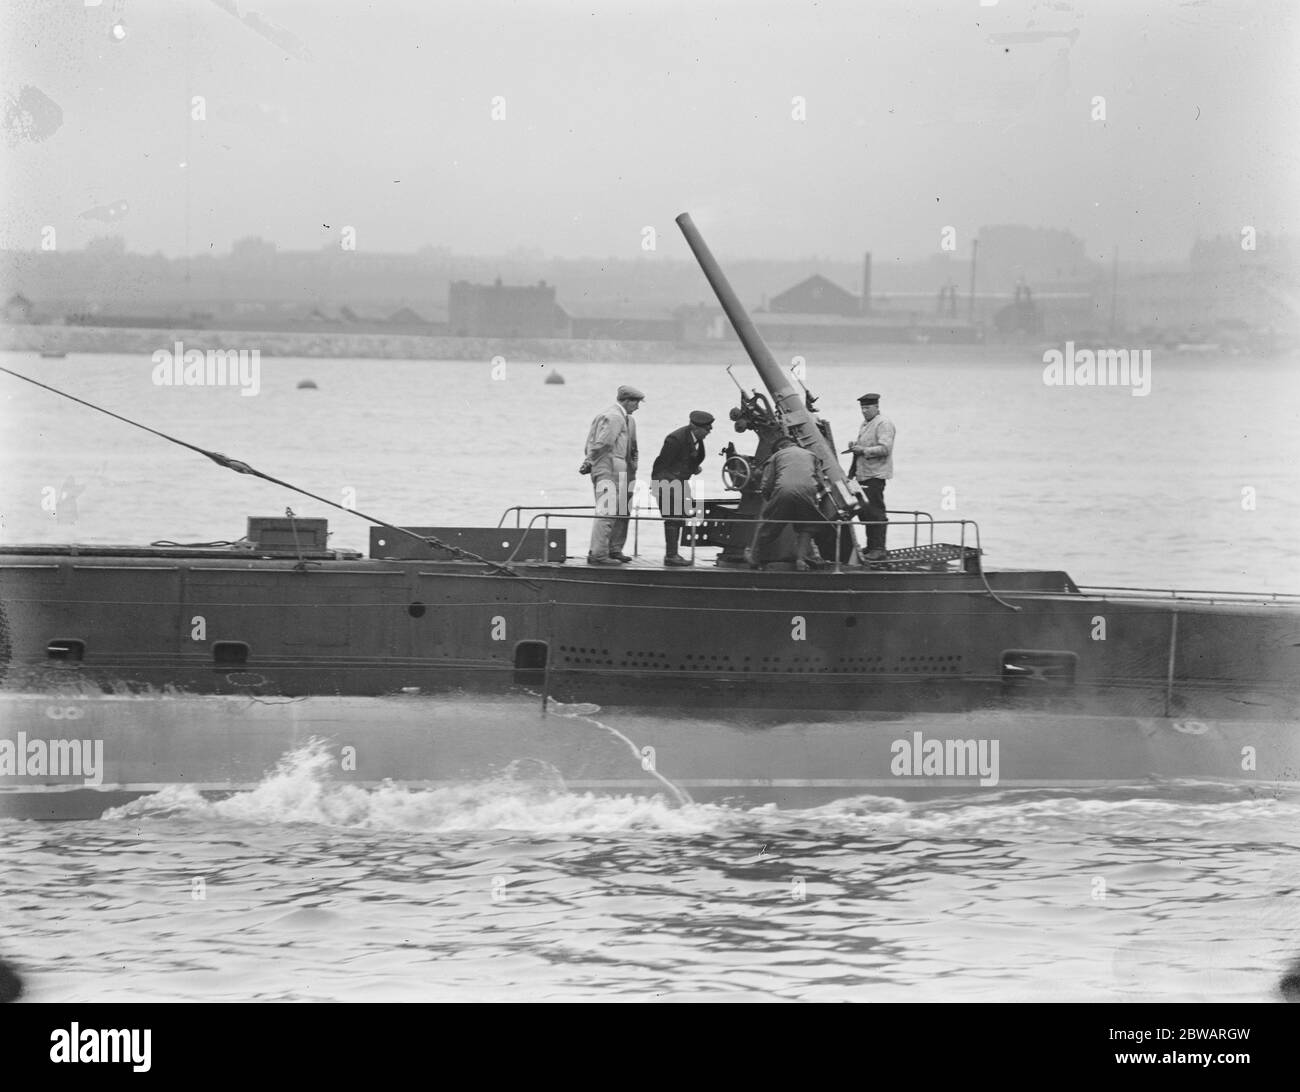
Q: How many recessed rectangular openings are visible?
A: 4